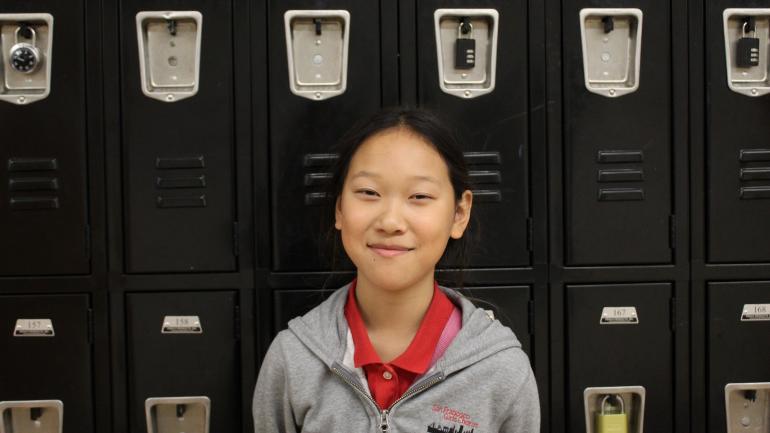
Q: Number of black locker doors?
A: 12